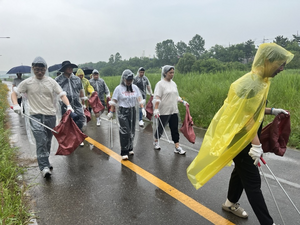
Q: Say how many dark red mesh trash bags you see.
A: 7